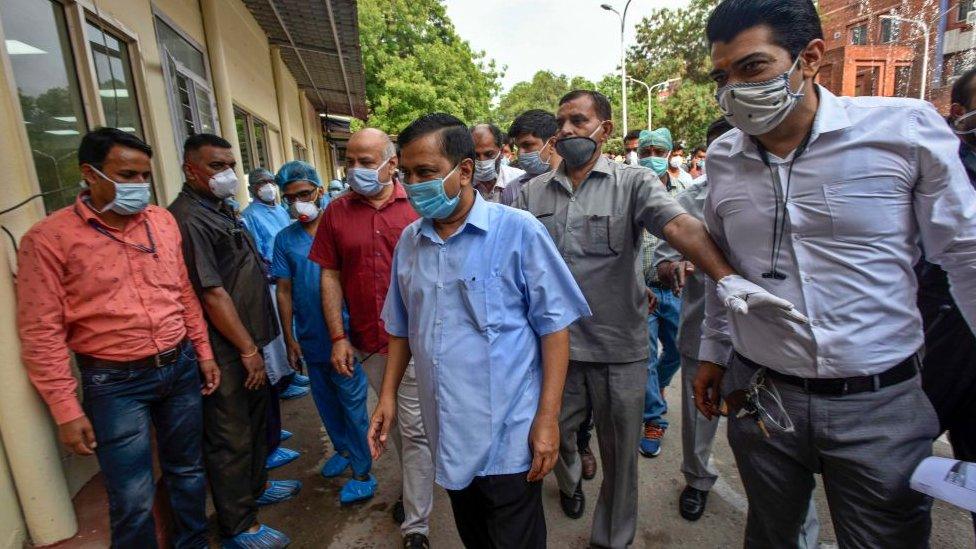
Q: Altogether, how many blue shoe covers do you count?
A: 8